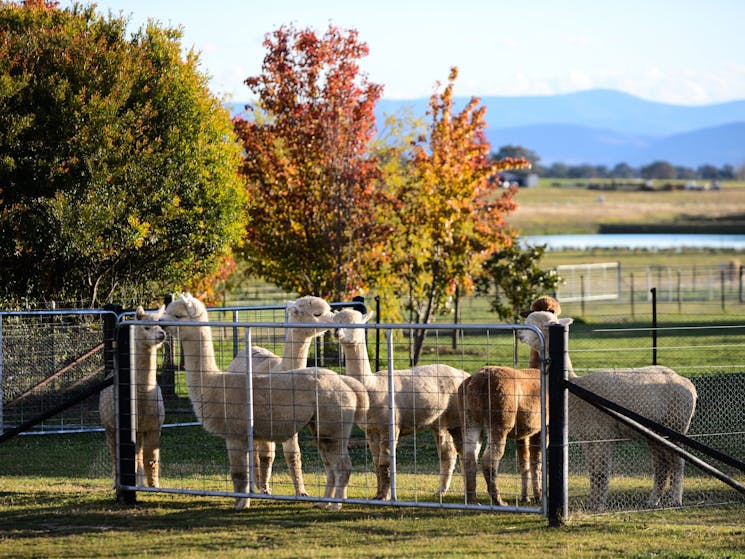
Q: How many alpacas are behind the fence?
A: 6